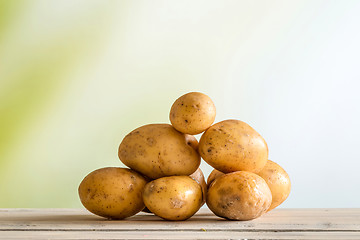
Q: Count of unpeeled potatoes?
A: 8